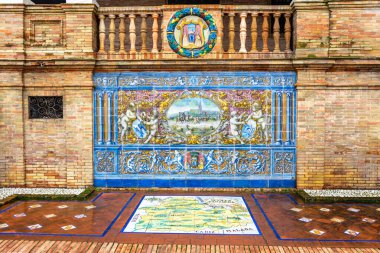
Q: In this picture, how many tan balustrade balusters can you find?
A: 12